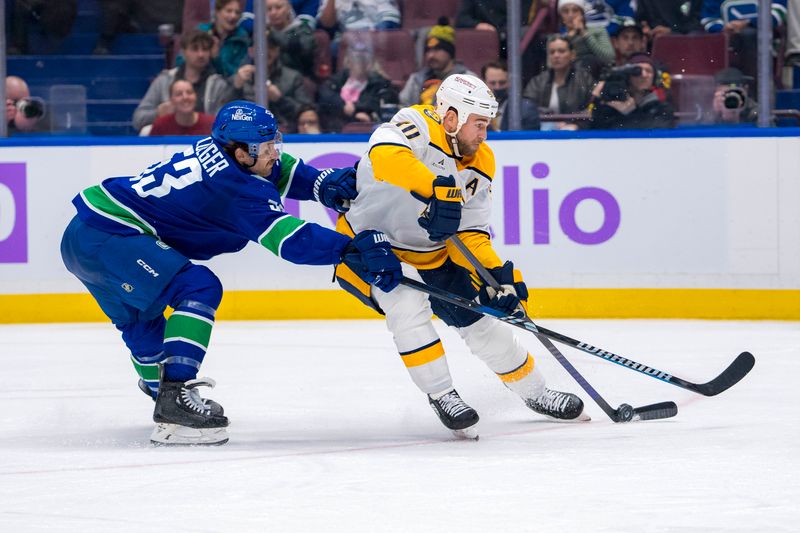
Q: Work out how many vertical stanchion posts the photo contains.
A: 4